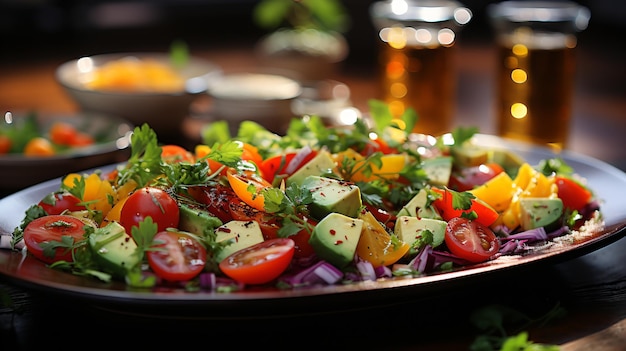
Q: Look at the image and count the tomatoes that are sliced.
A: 4